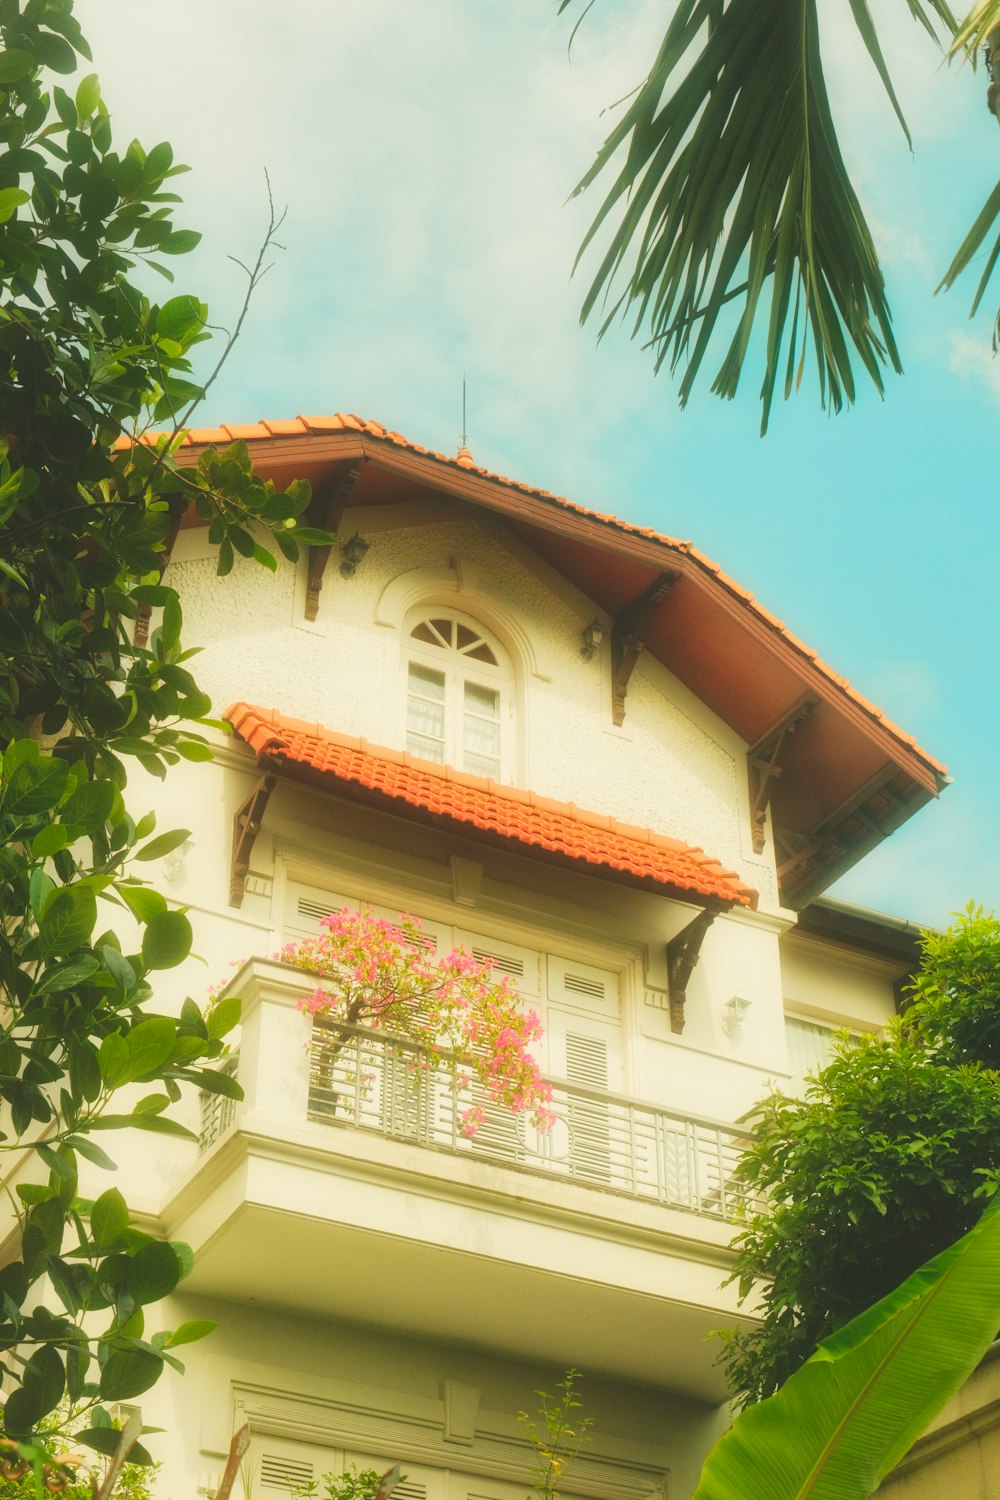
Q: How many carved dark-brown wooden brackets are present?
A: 6